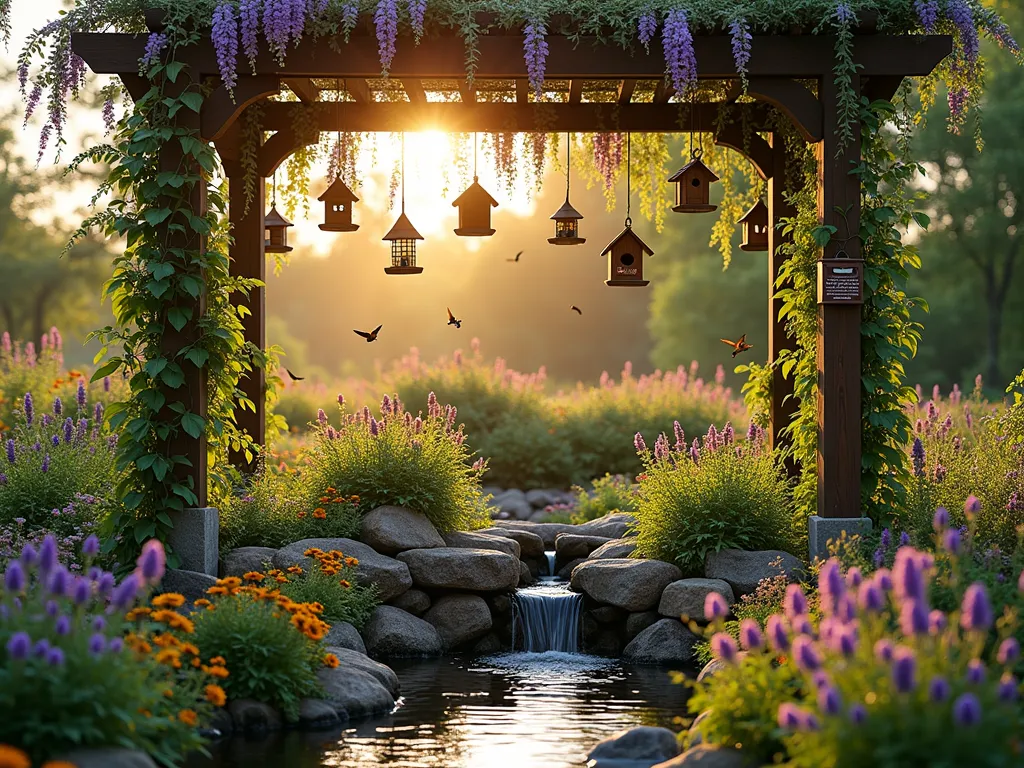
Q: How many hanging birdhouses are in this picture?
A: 8